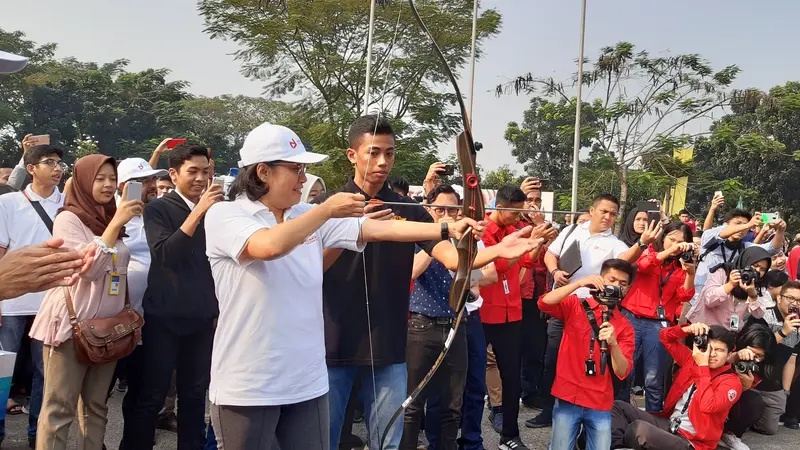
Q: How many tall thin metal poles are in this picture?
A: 3